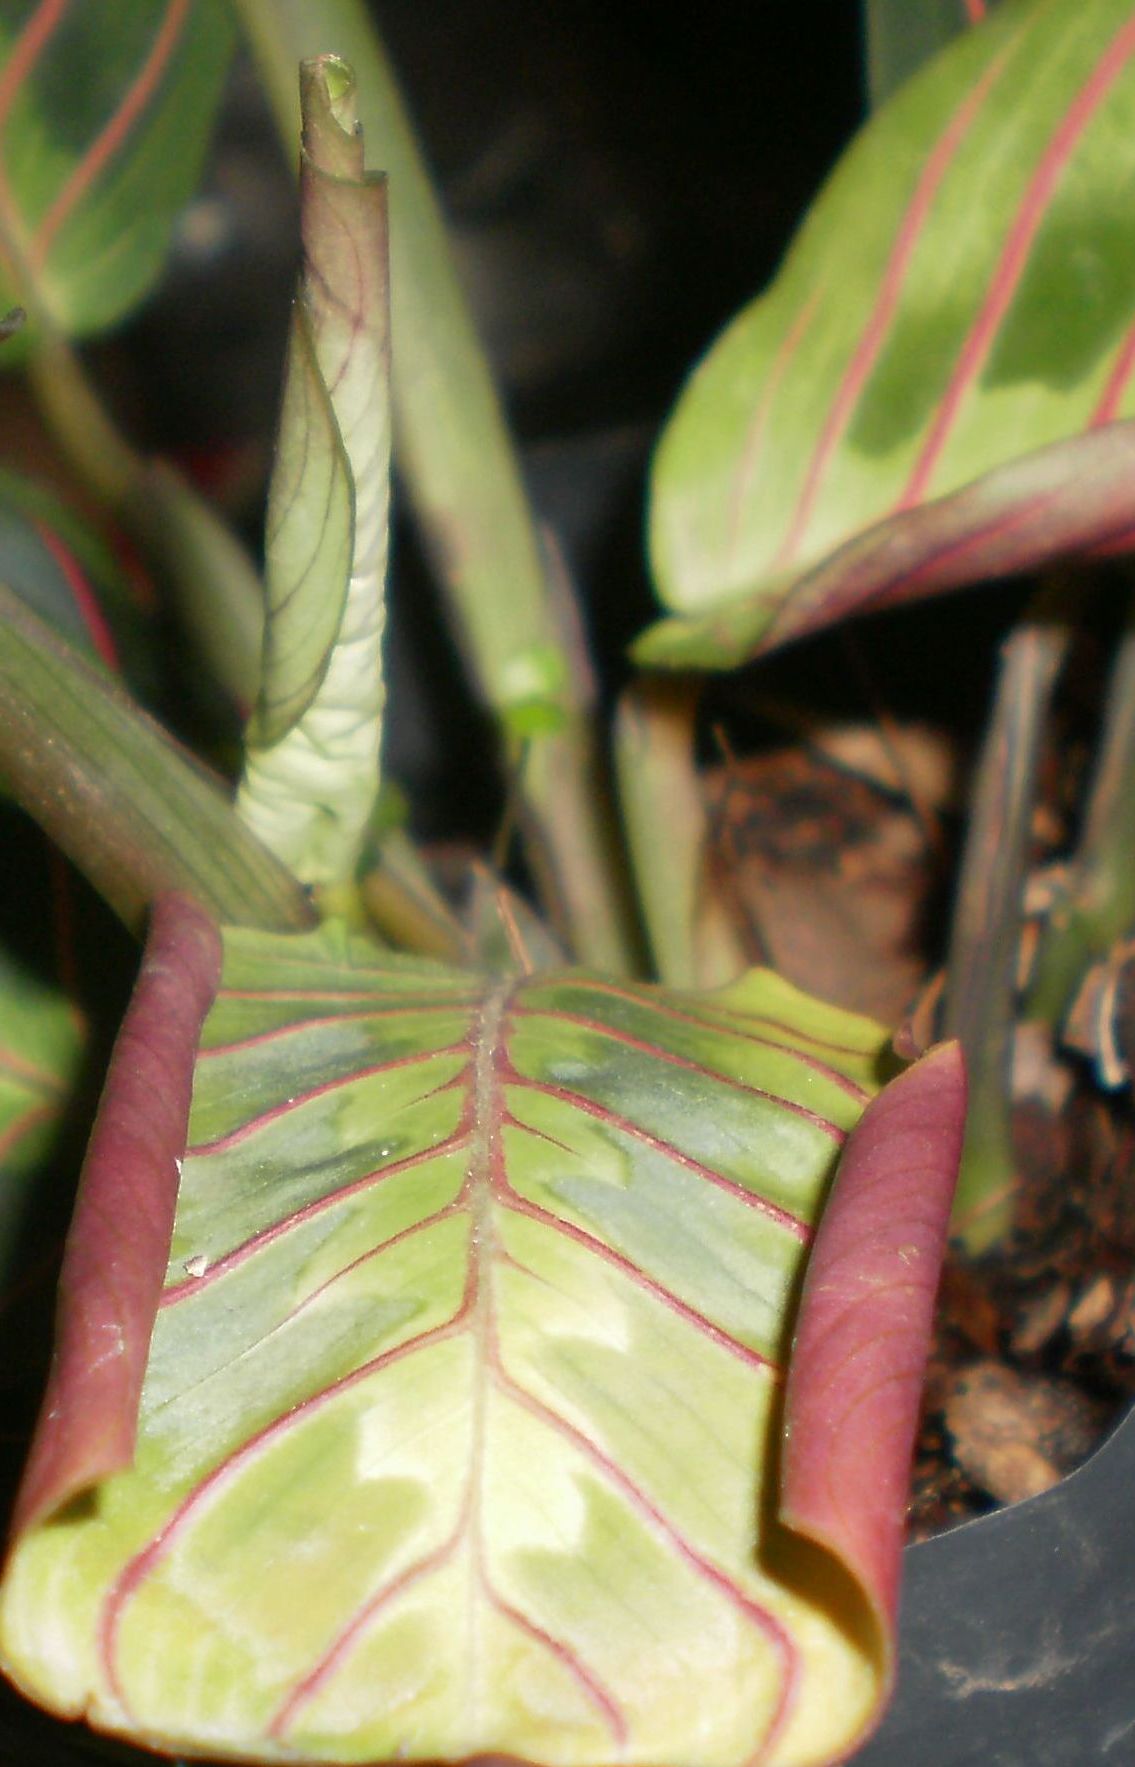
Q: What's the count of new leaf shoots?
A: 1